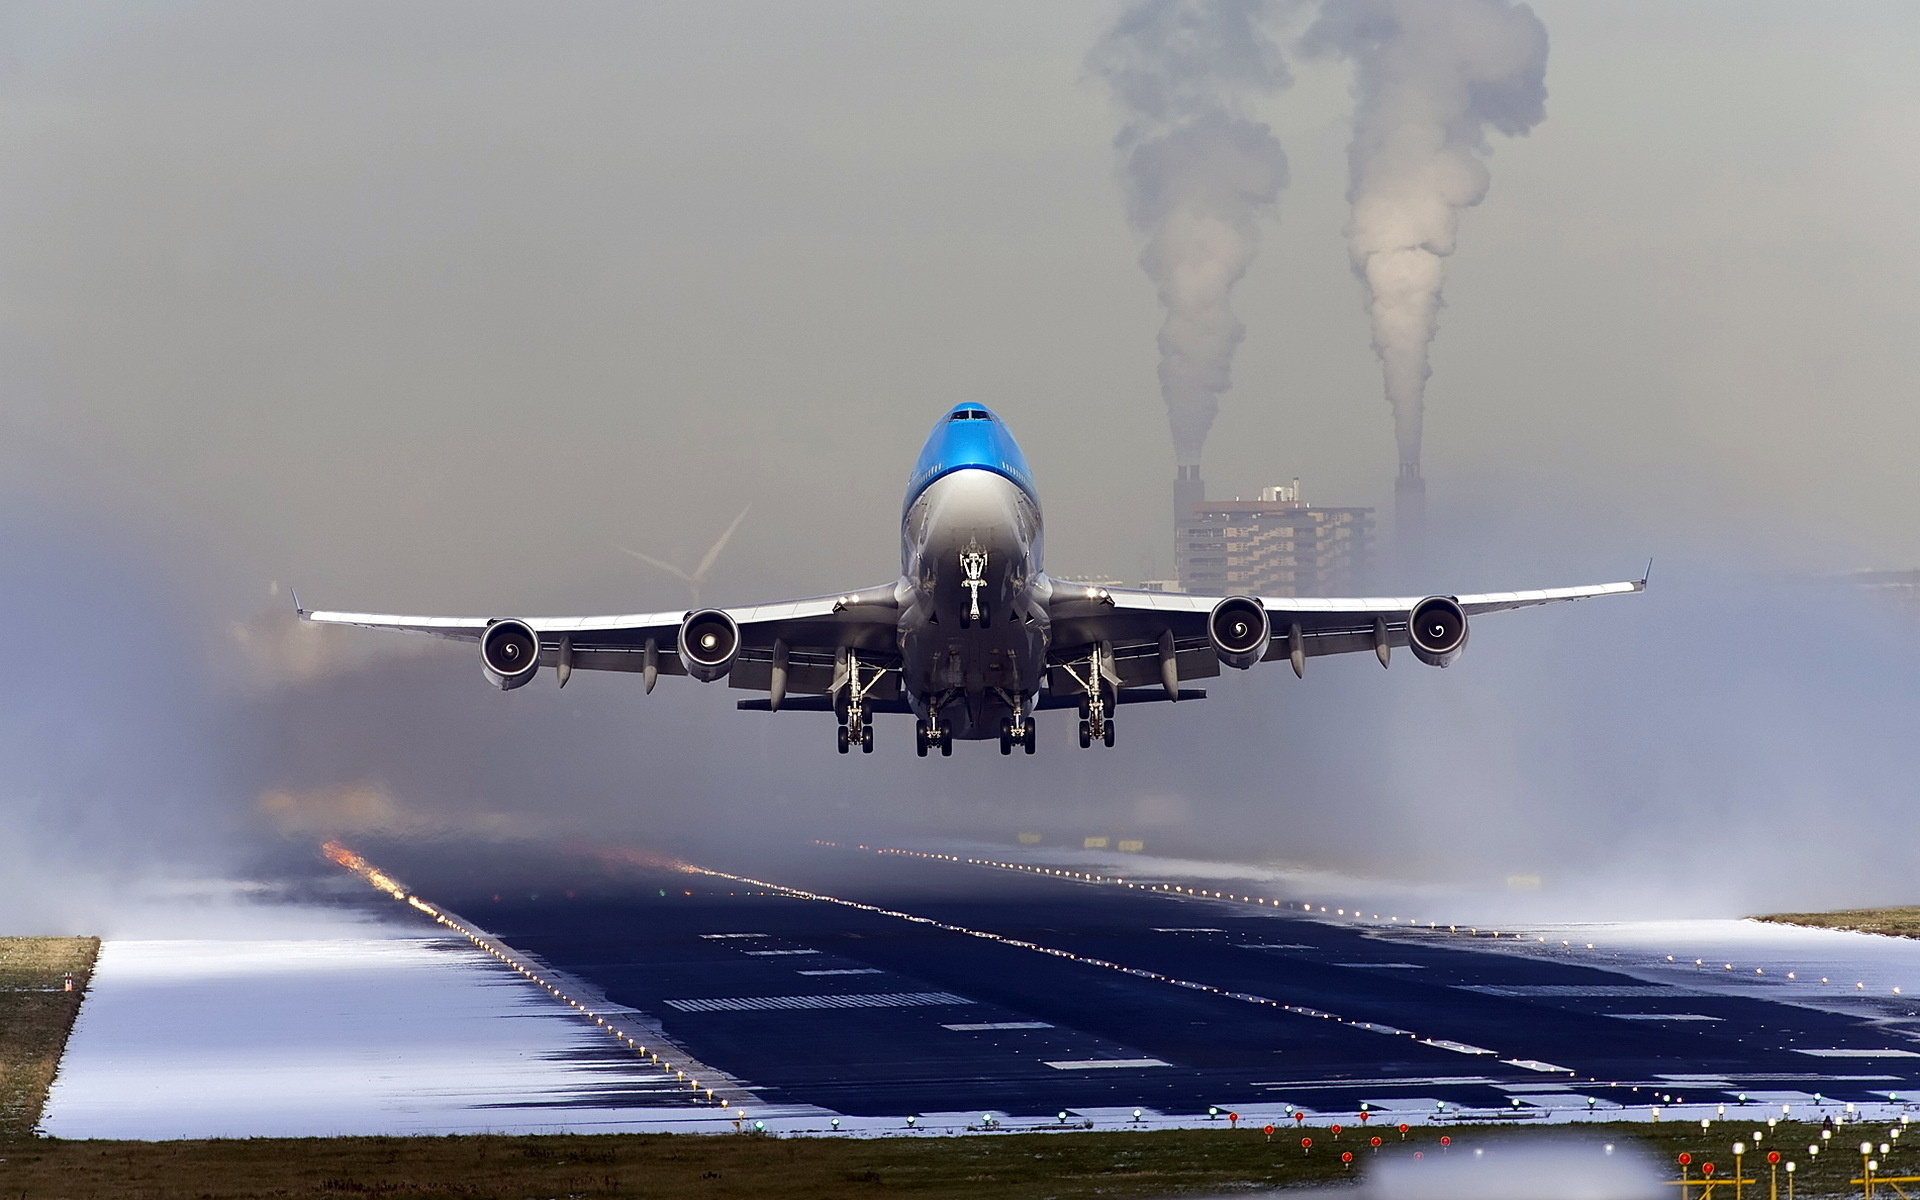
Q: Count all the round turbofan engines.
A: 4